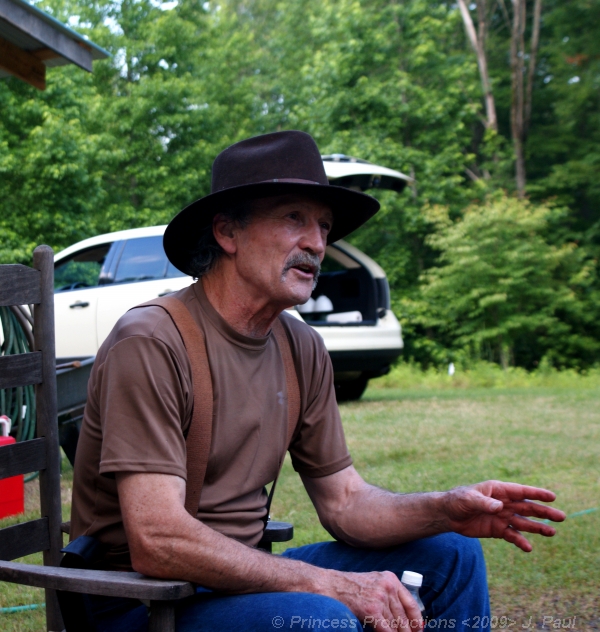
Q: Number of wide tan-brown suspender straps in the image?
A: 2